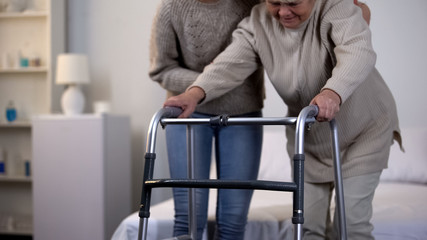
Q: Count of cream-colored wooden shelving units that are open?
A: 1